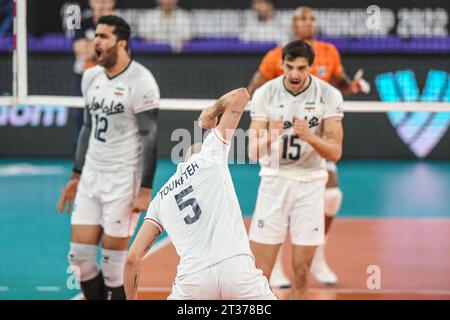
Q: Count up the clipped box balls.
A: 0